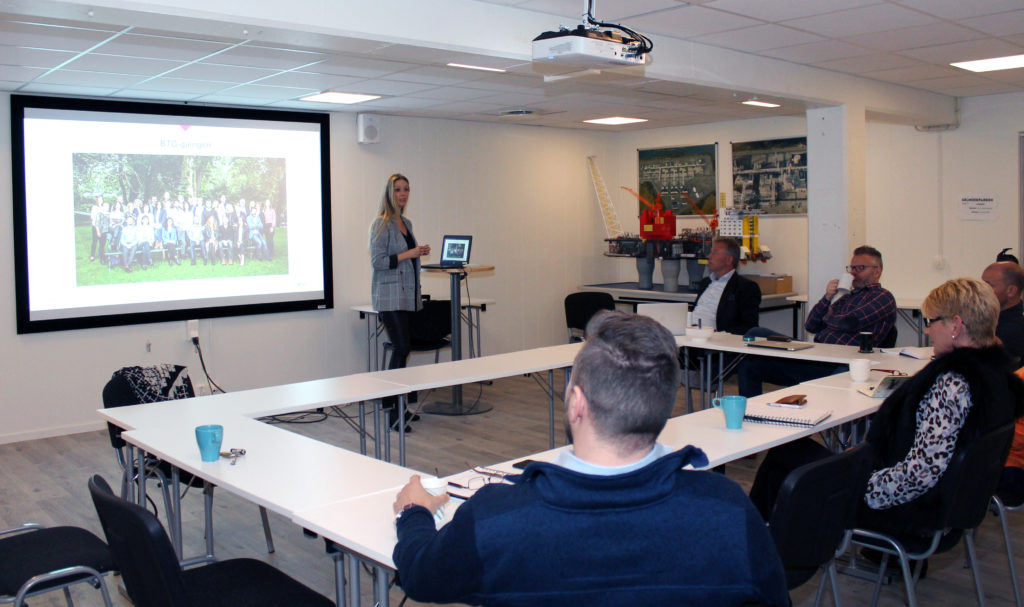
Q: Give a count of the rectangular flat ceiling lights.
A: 5